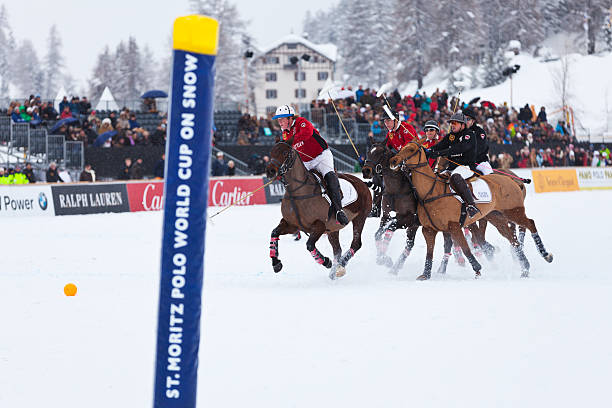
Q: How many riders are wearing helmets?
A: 5